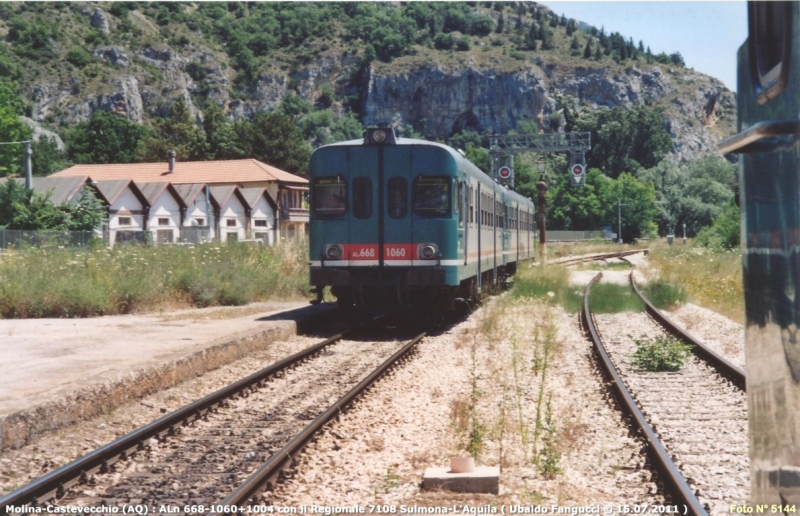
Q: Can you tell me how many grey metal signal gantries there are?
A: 1